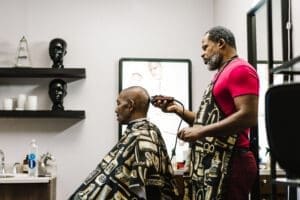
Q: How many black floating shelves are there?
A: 2